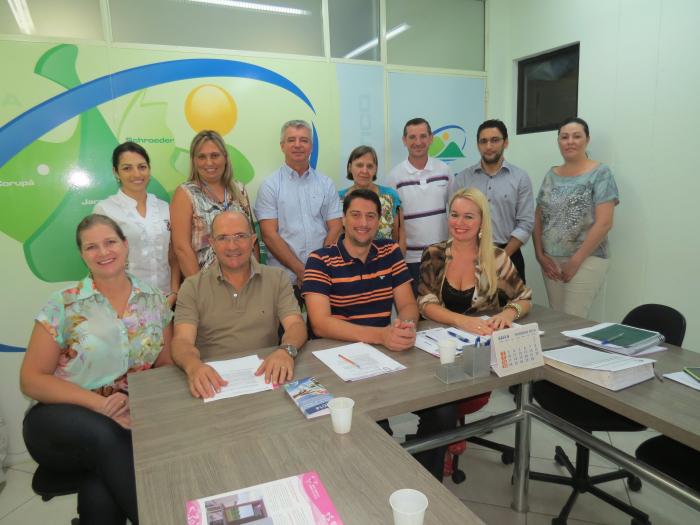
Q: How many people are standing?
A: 7